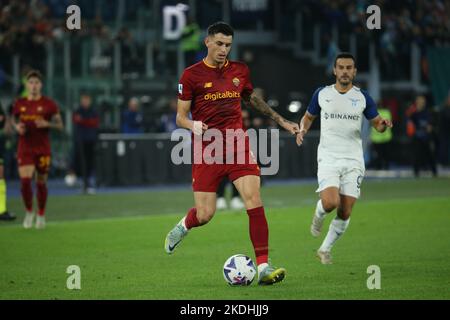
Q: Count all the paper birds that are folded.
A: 0